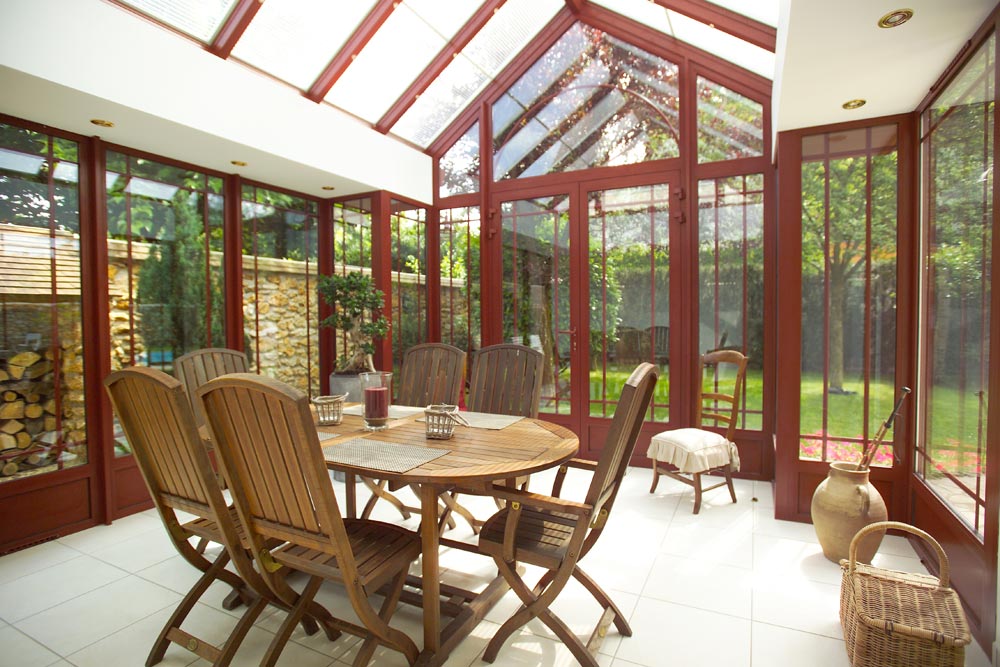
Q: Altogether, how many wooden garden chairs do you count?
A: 6